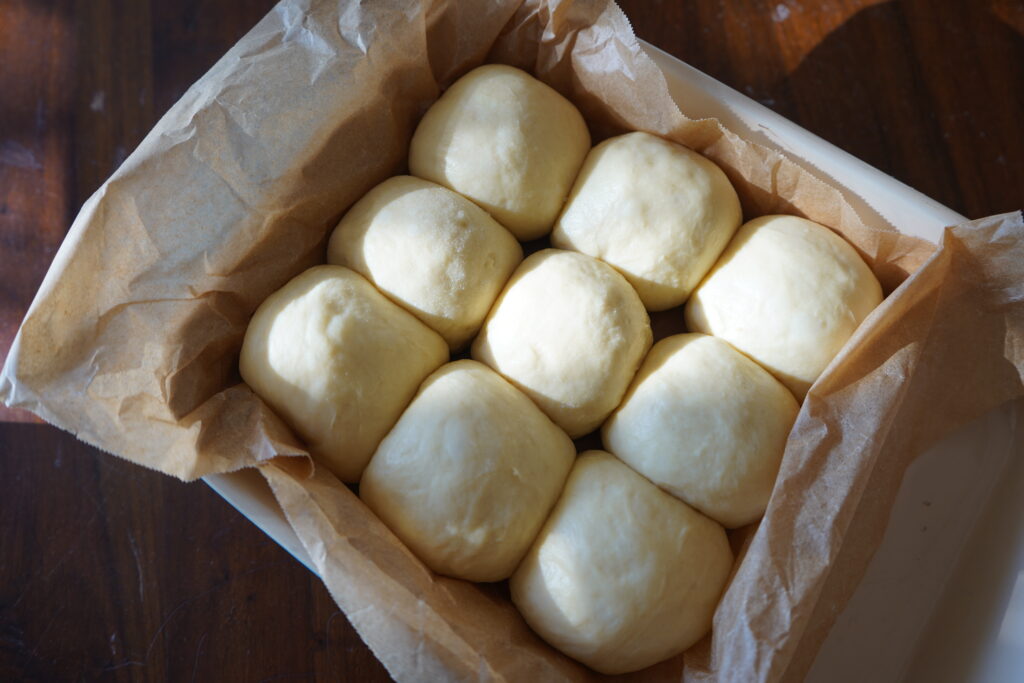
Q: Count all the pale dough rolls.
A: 9